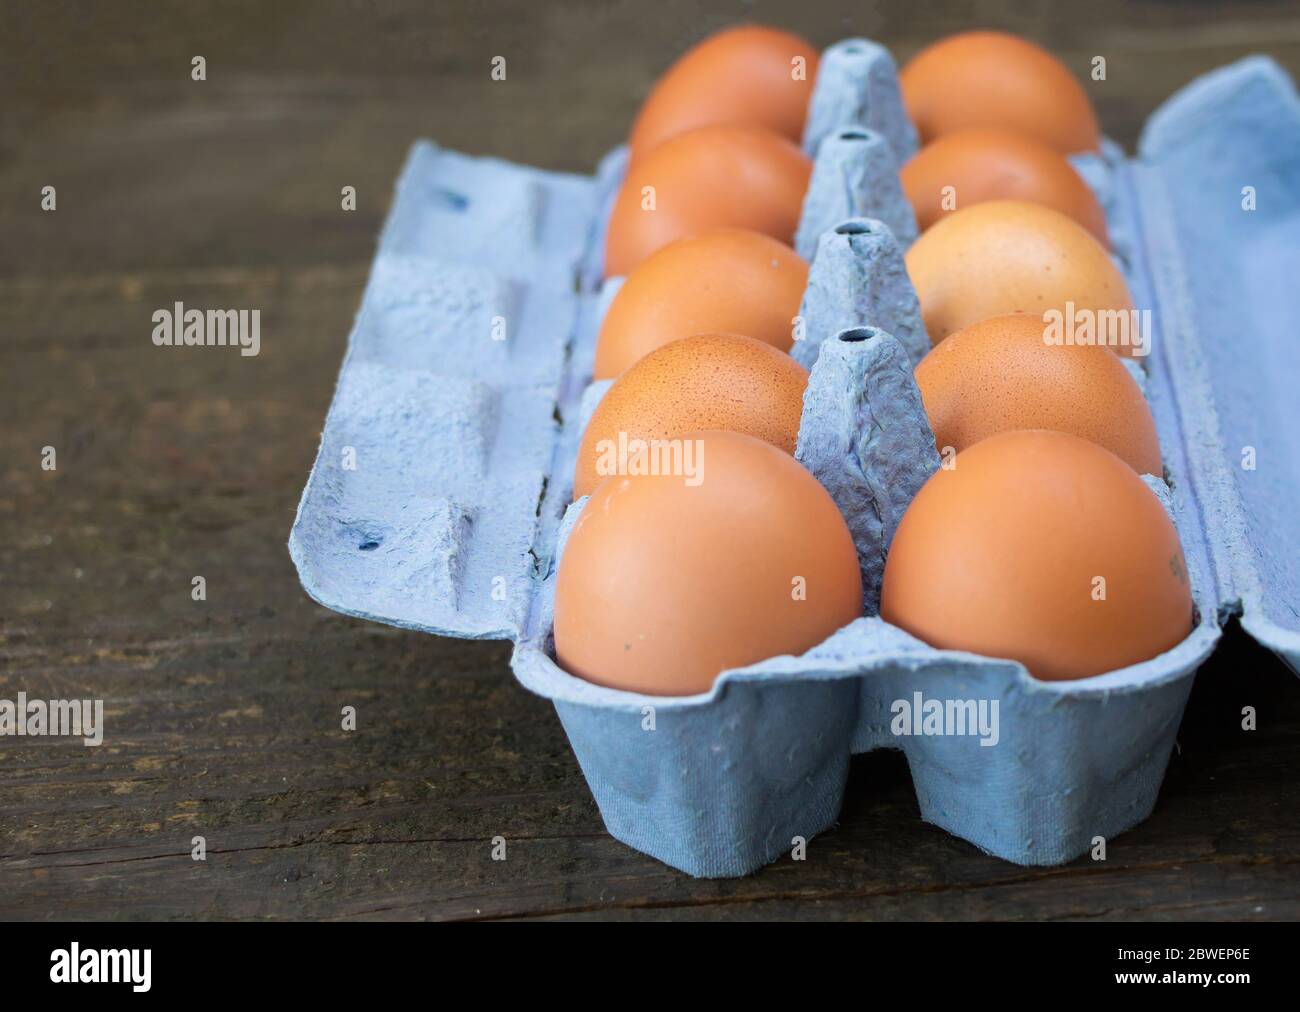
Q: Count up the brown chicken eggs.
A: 10